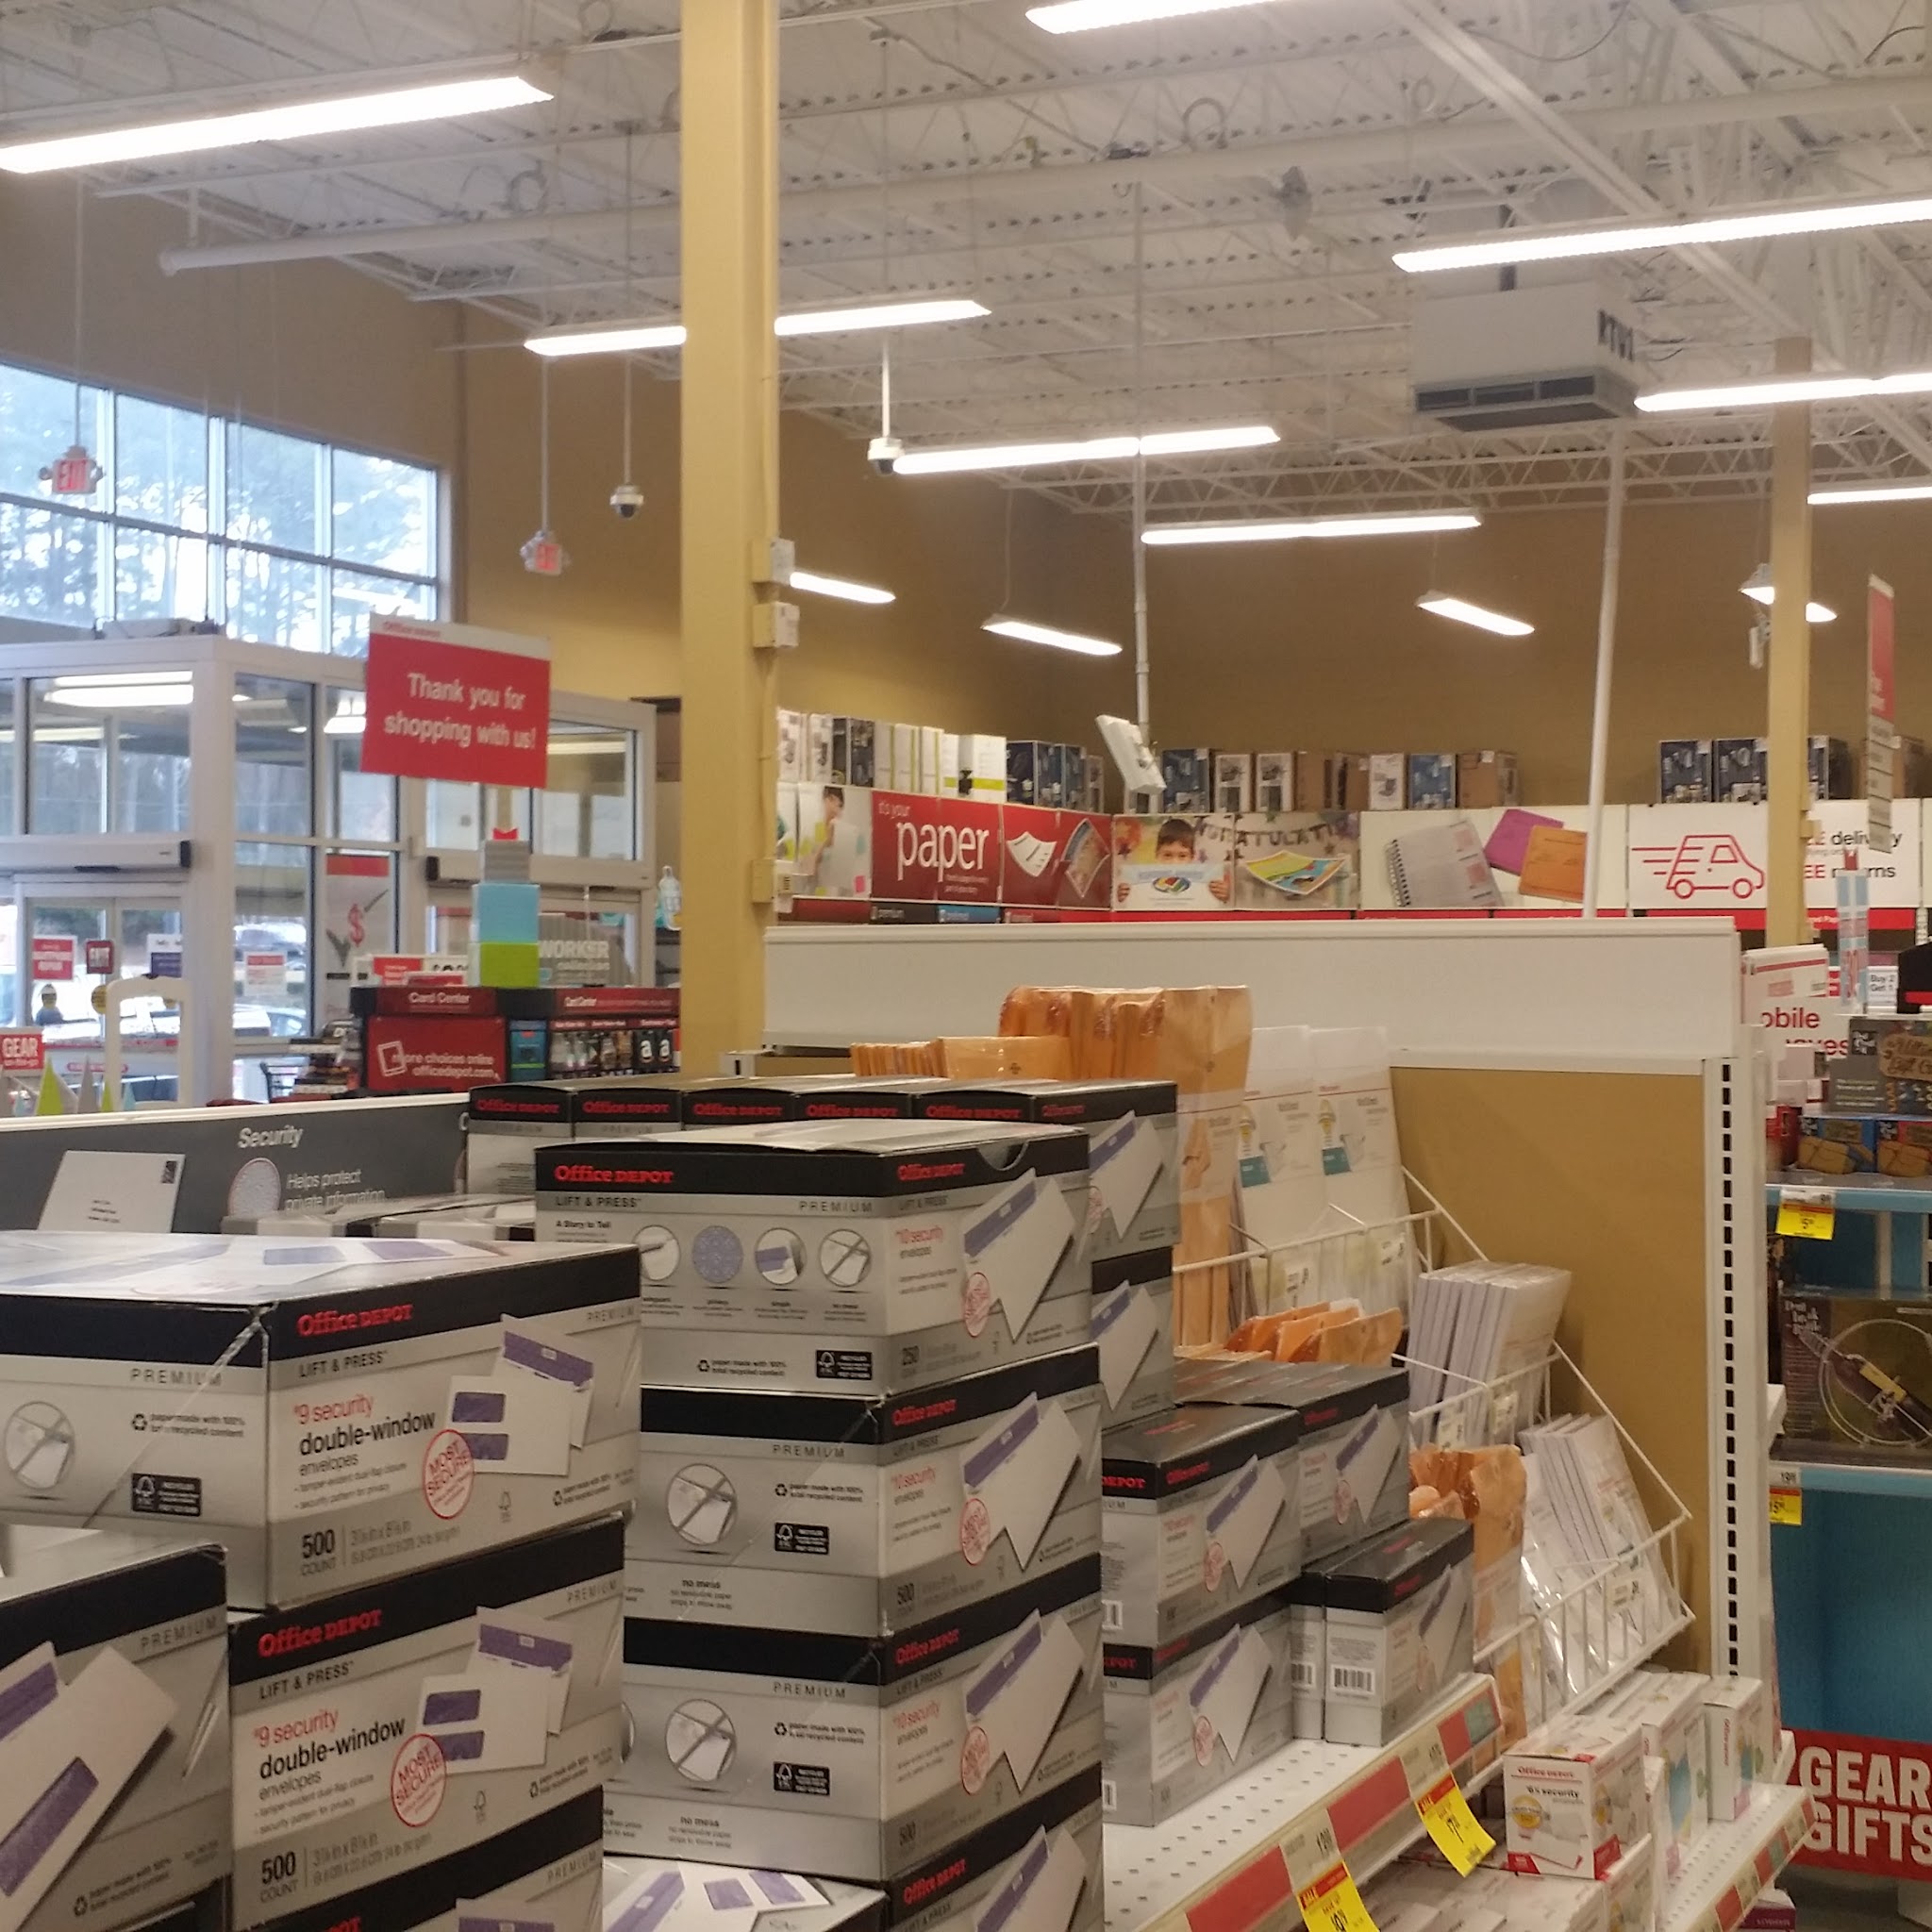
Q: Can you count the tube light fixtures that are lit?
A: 12